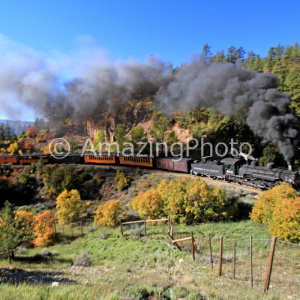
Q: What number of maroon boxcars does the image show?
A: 1